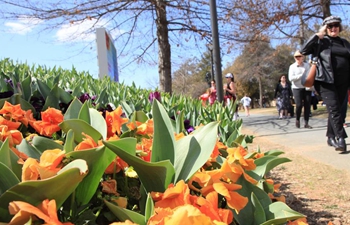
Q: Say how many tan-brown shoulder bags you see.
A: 1